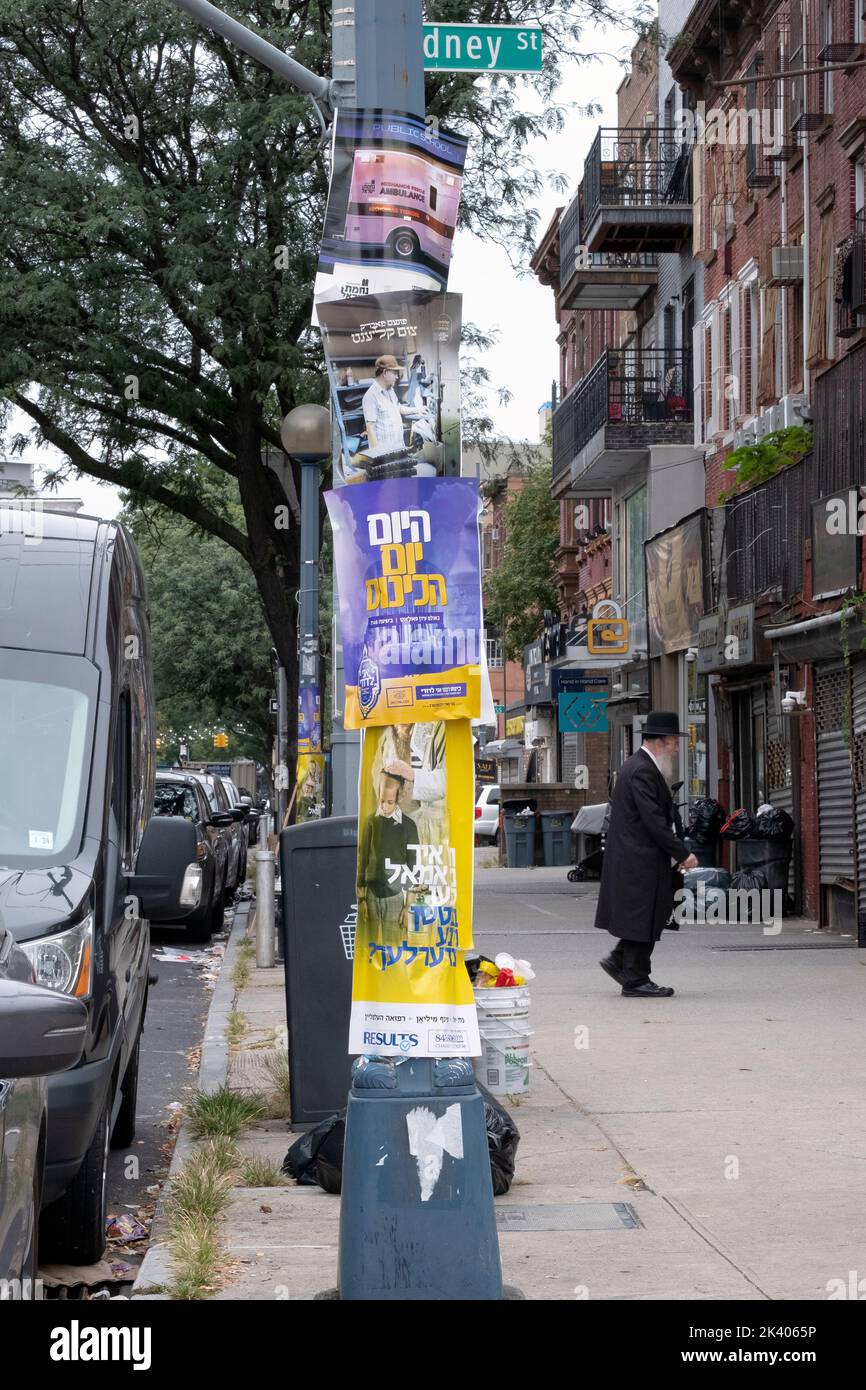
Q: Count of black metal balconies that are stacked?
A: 3